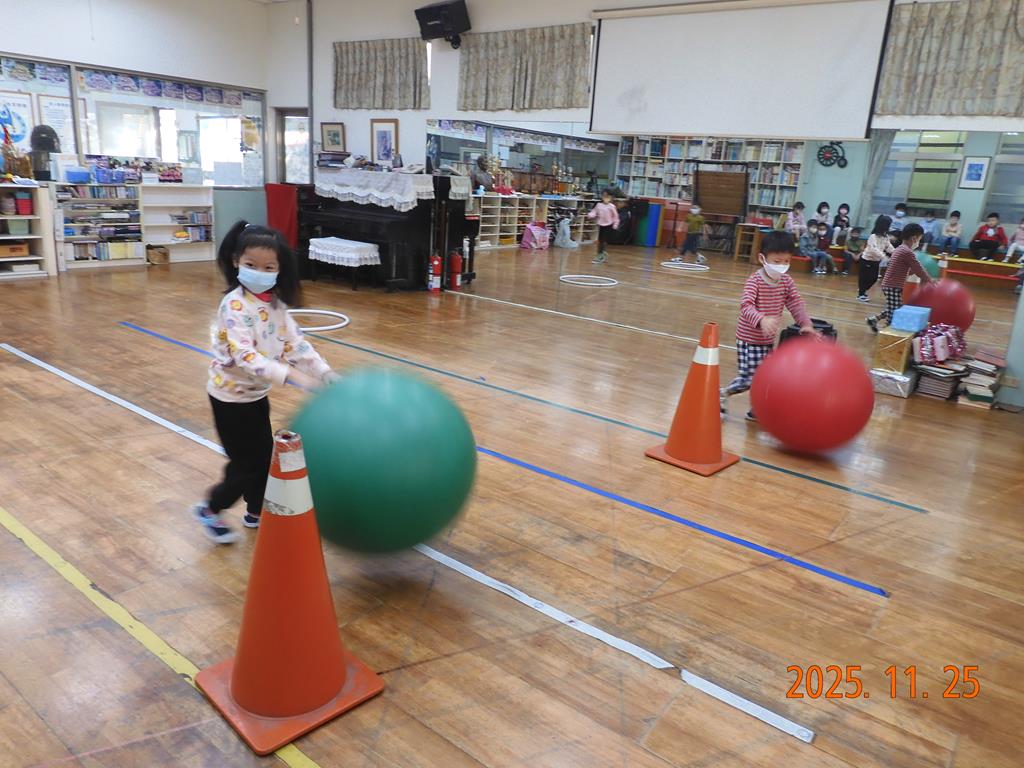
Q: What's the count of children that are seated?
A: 11